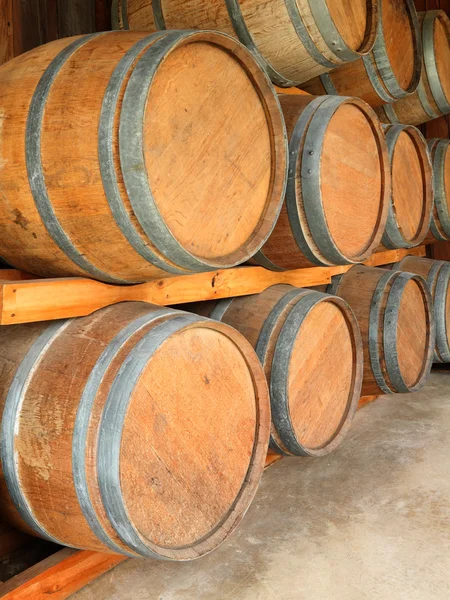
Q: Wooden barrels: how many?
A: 11